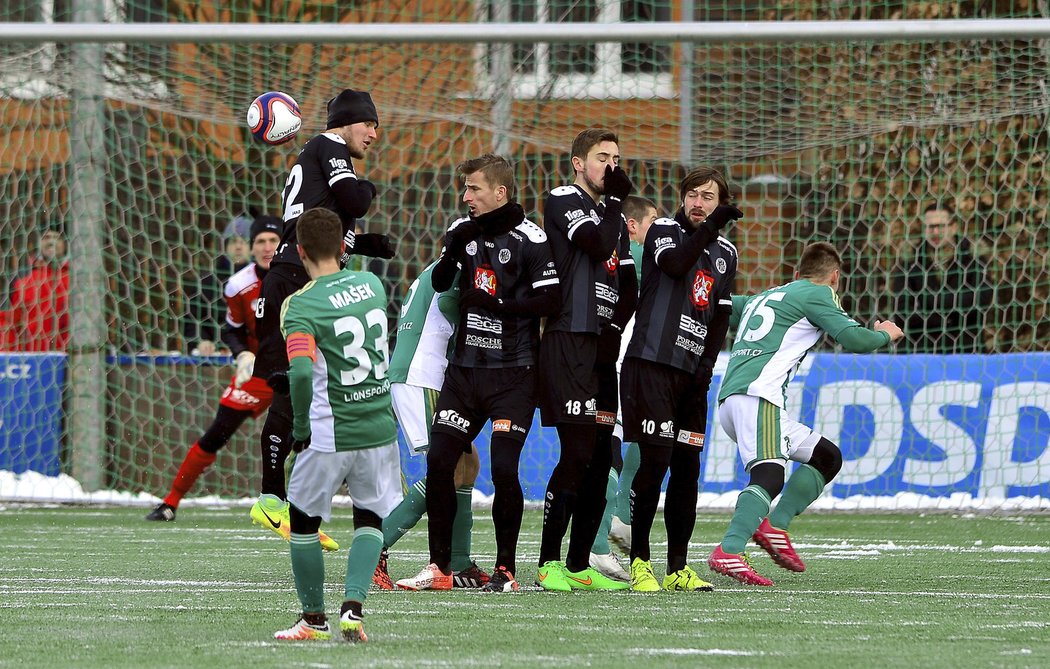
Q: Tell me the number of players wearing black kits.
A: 4